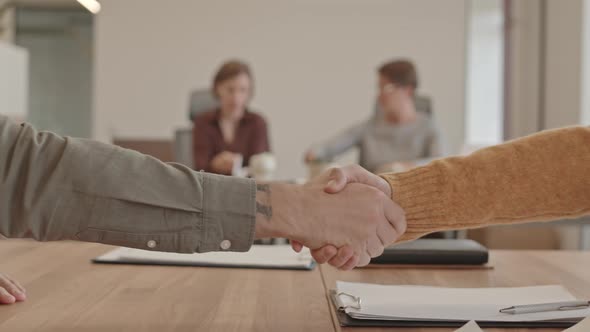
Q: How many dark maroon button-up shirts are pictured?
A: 1